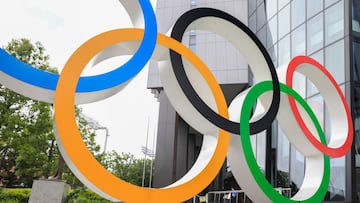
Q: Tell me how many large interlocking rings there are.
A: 5